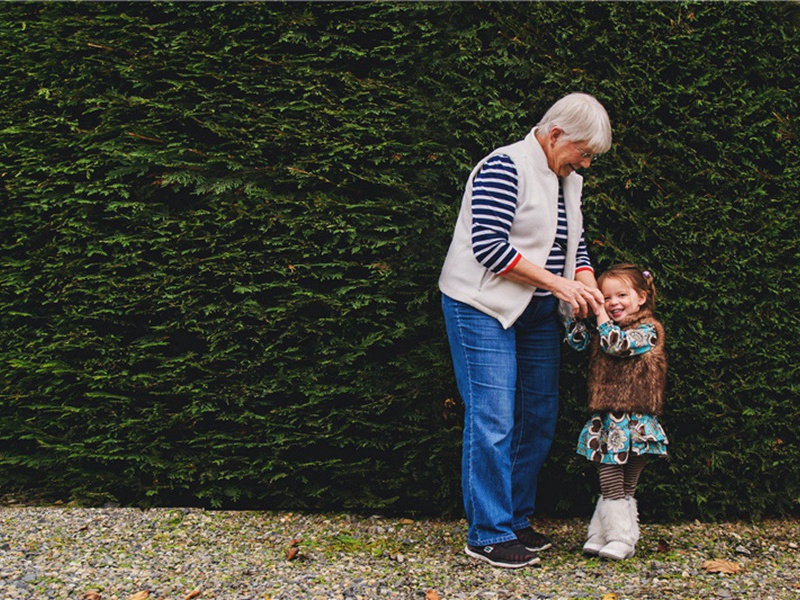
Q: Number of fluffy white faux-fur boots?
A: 2